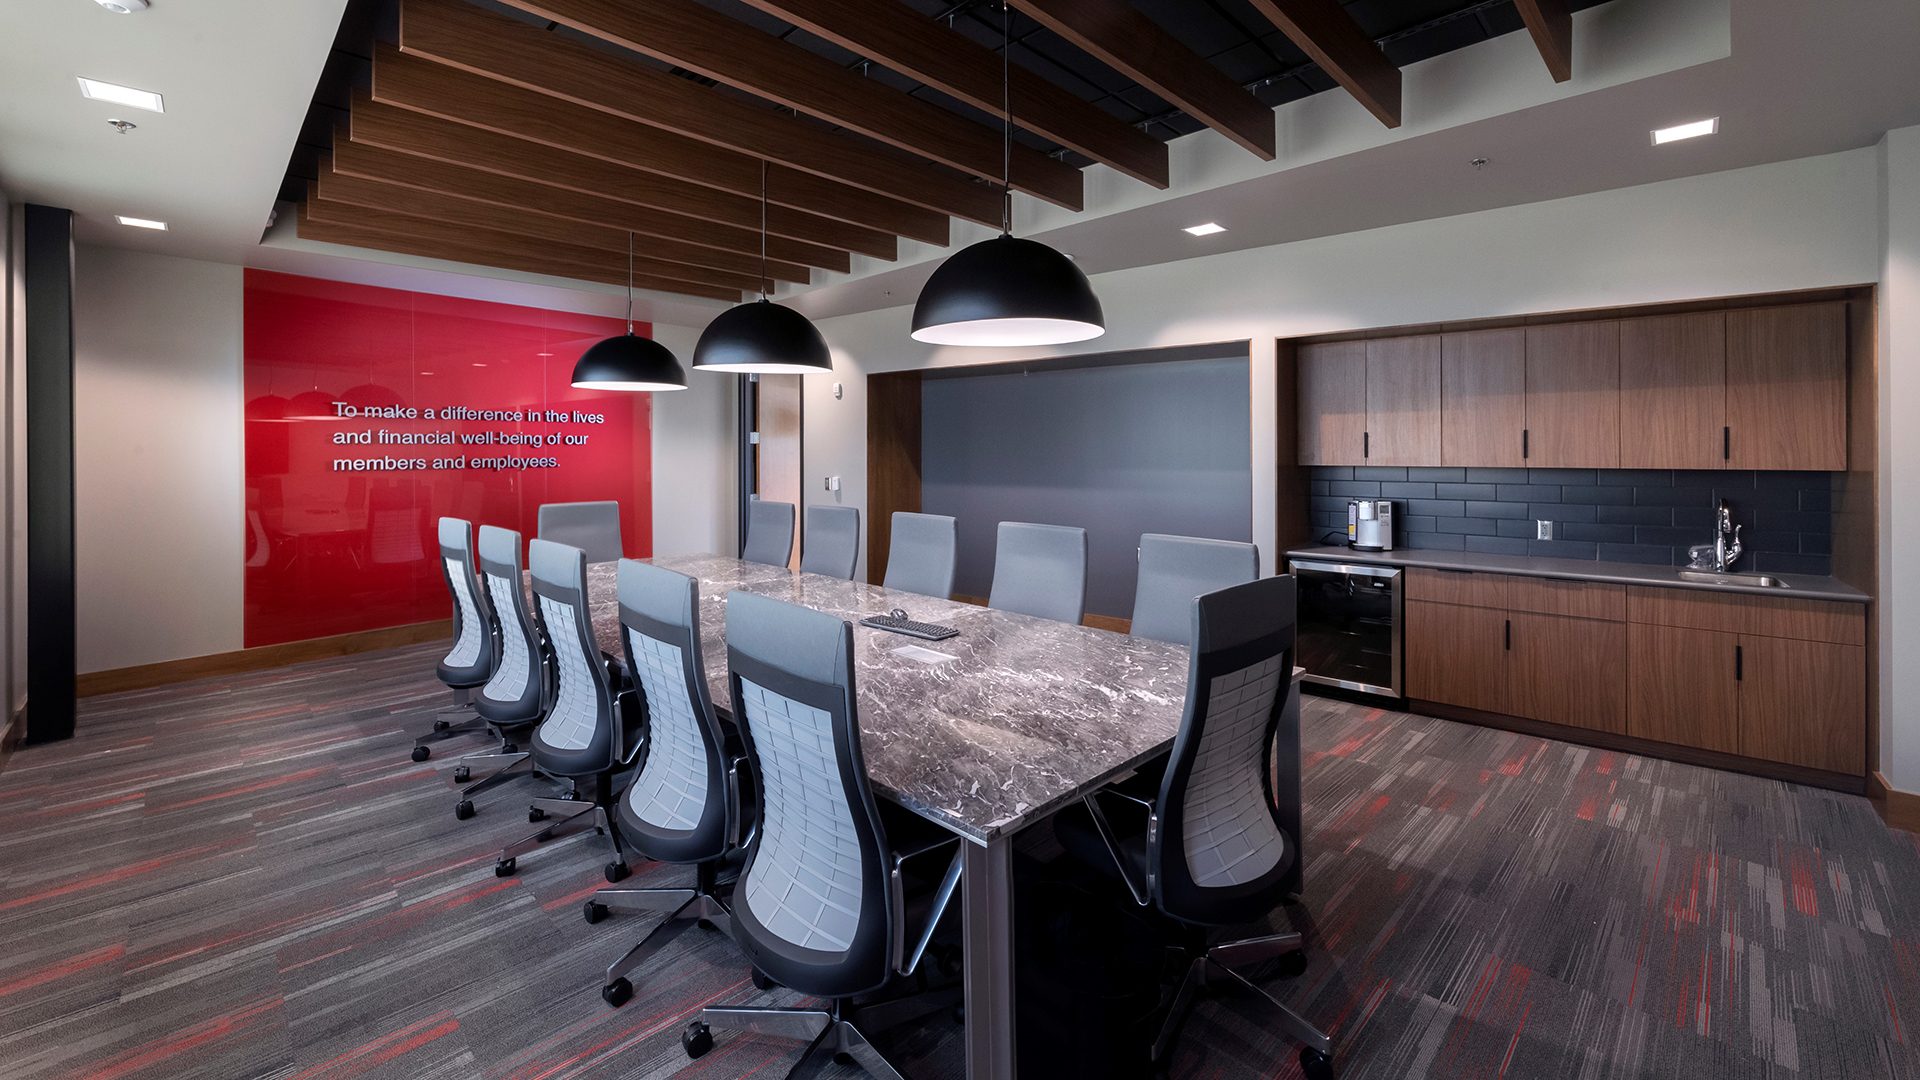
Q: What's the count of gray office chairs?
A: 12